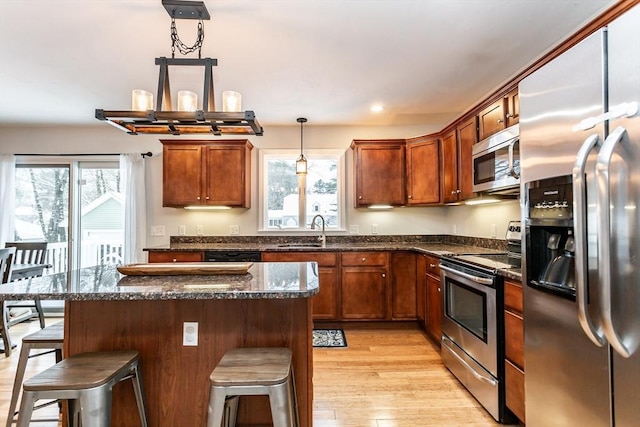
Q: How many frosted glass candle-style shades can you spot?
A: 3